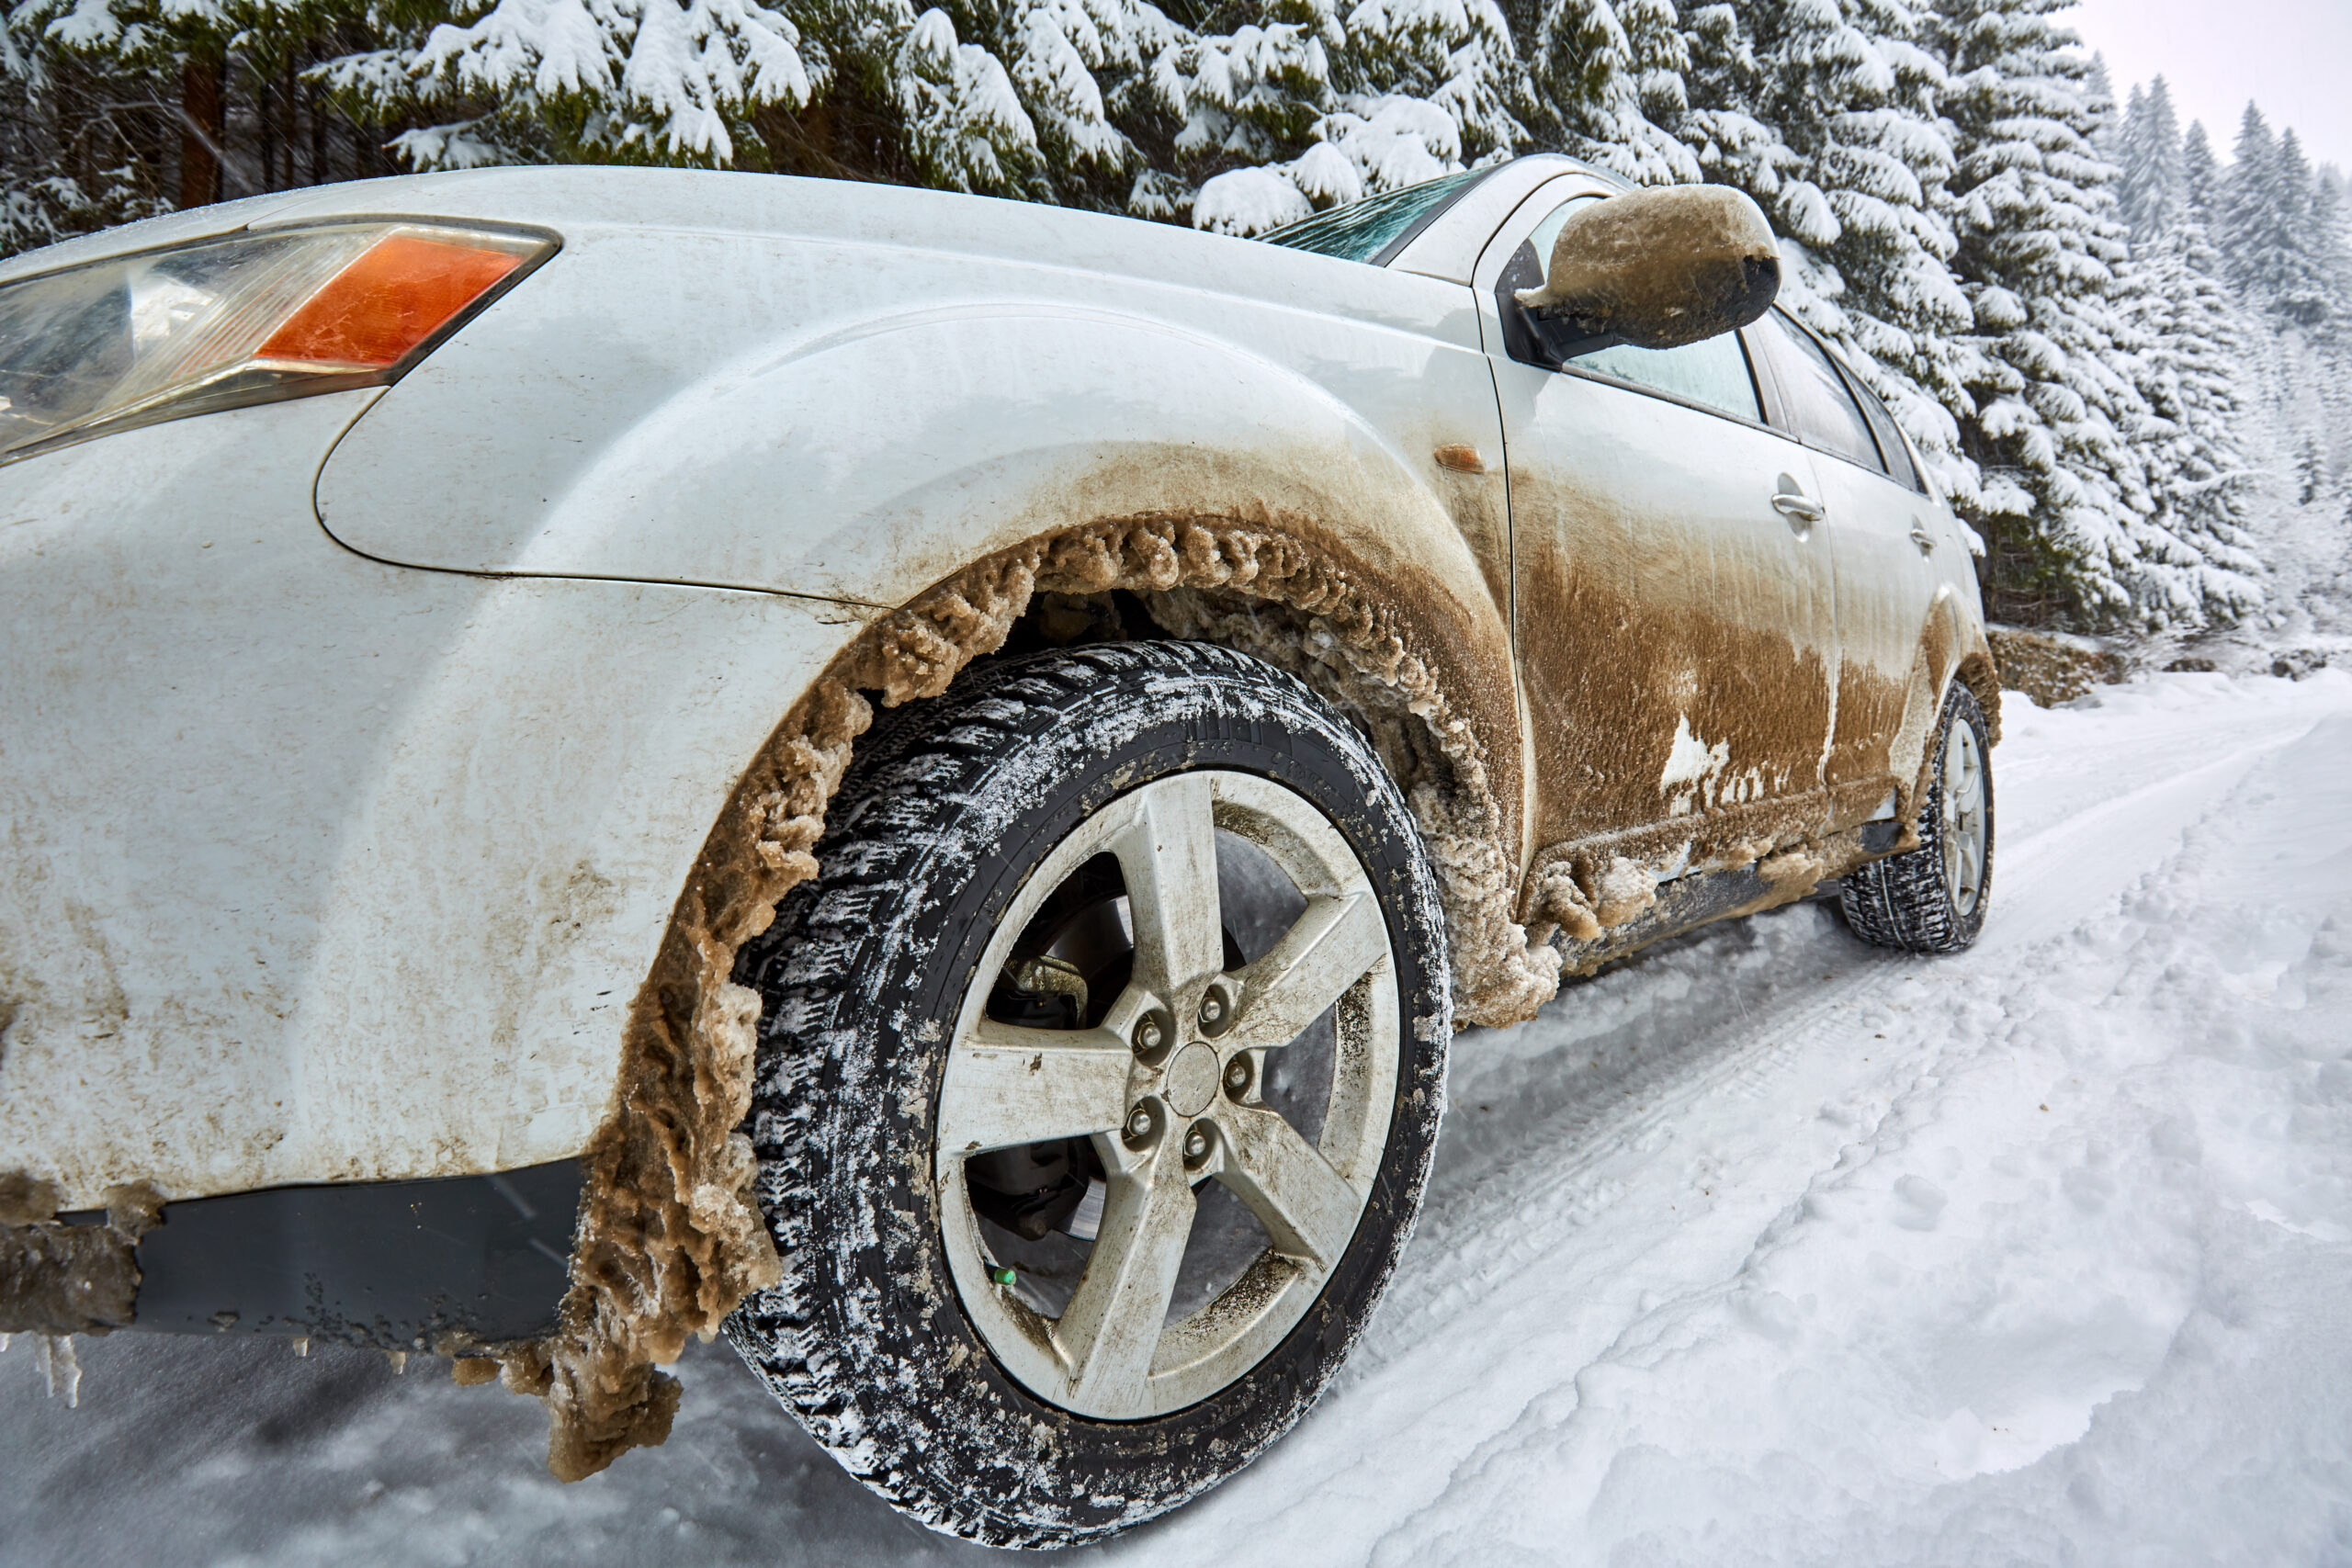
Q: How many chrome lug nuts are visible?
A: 5